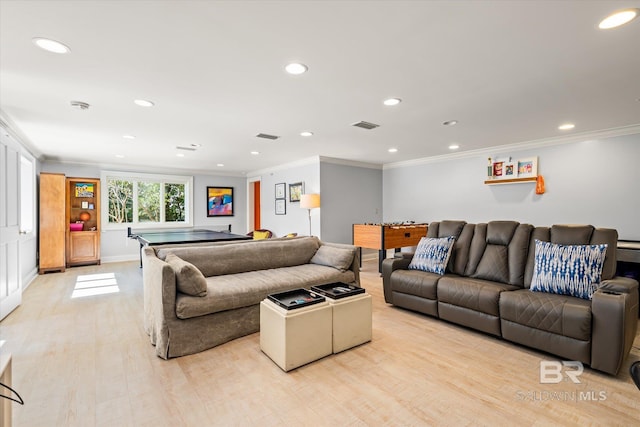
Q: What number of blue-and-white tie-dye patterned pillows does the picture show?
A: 2